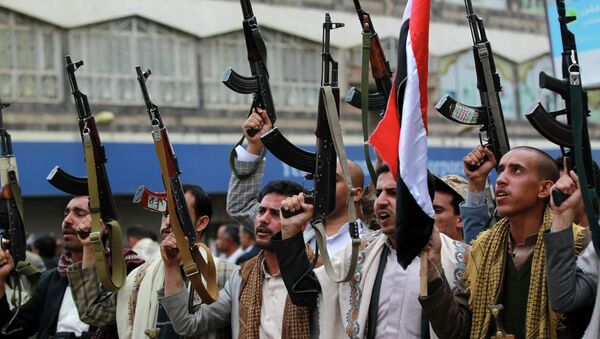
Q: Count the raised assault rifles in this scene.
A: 8